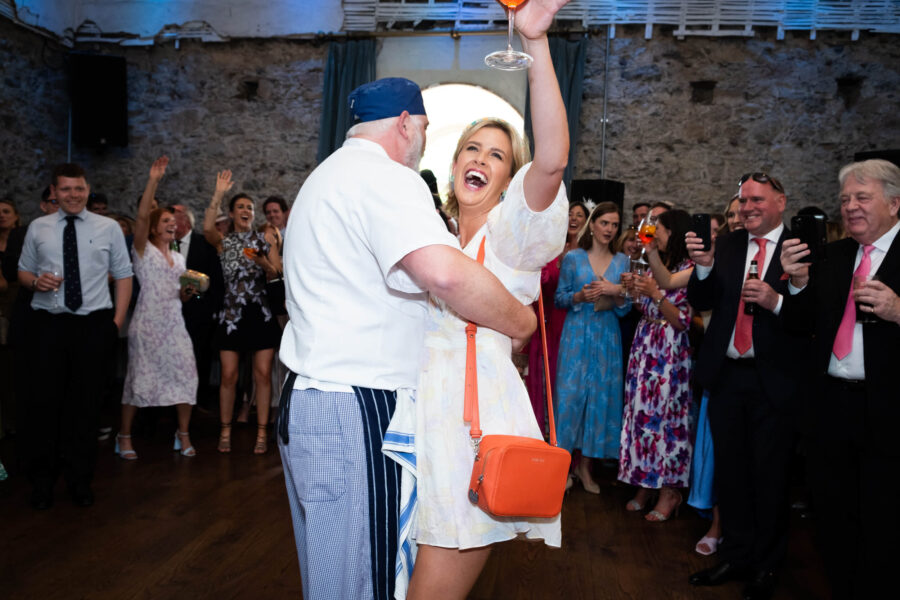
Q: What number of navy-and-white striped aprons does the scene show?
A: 1